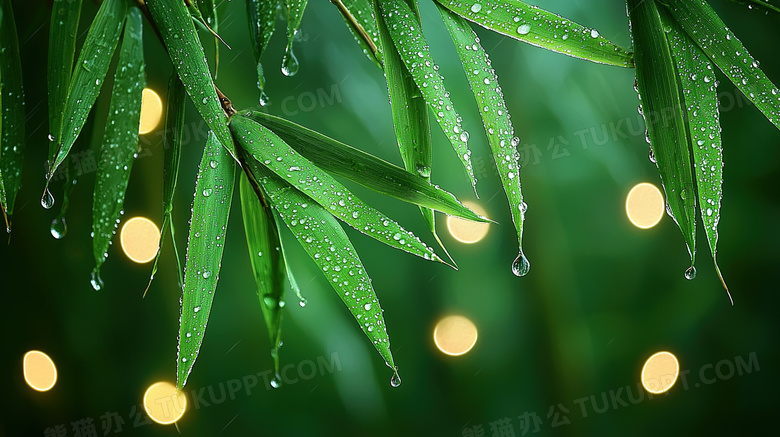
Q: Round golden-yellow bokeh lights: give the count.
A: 8